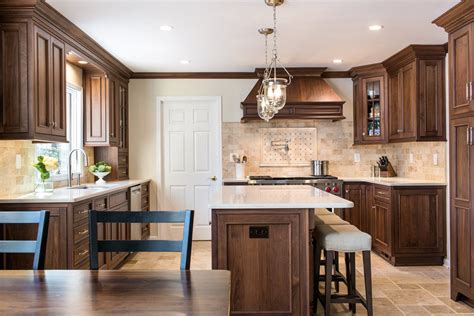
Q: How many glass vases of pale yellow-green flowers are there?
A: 1